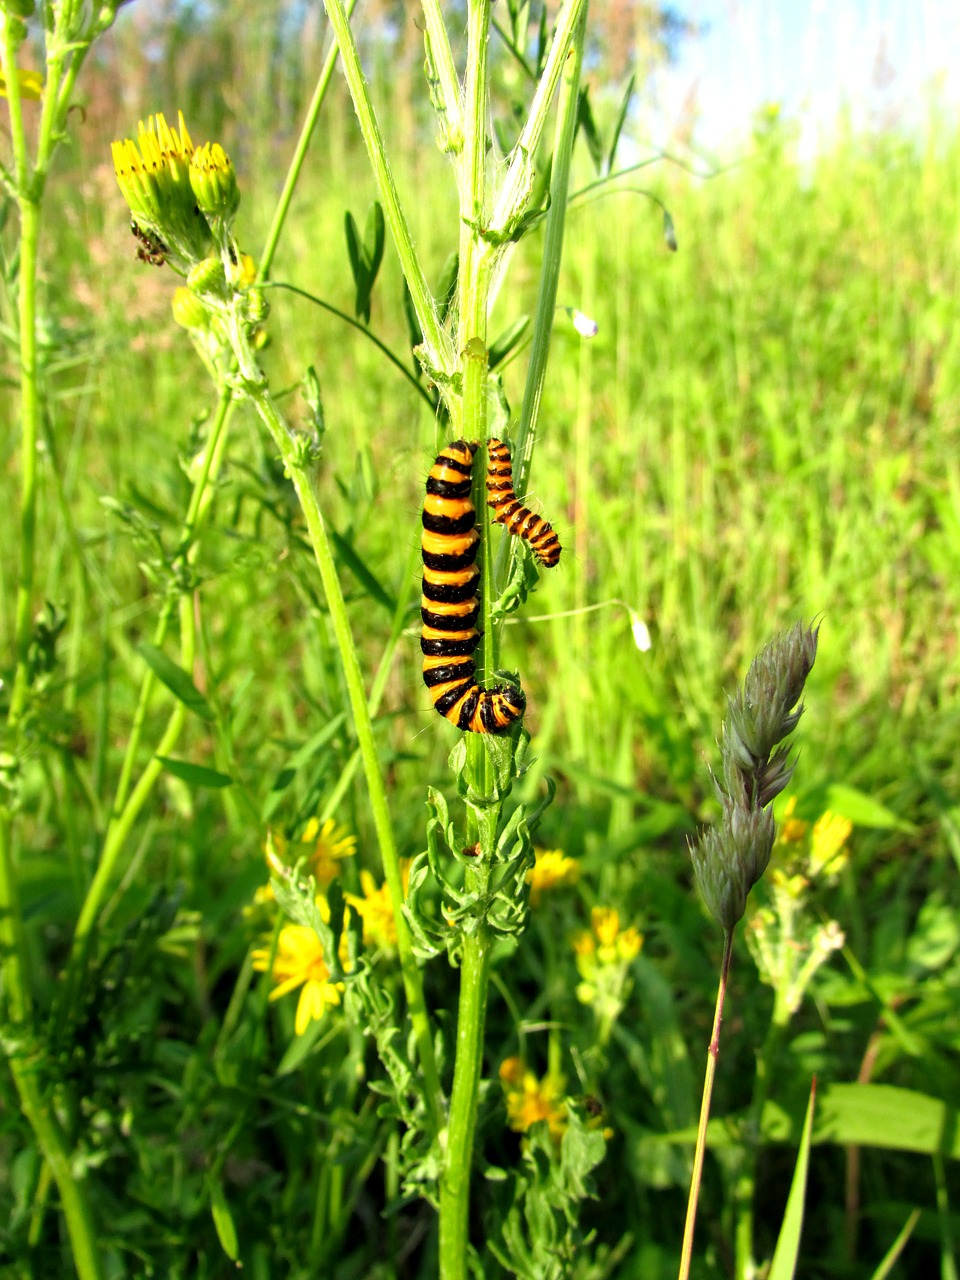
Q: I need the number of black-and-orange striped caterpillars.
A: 2